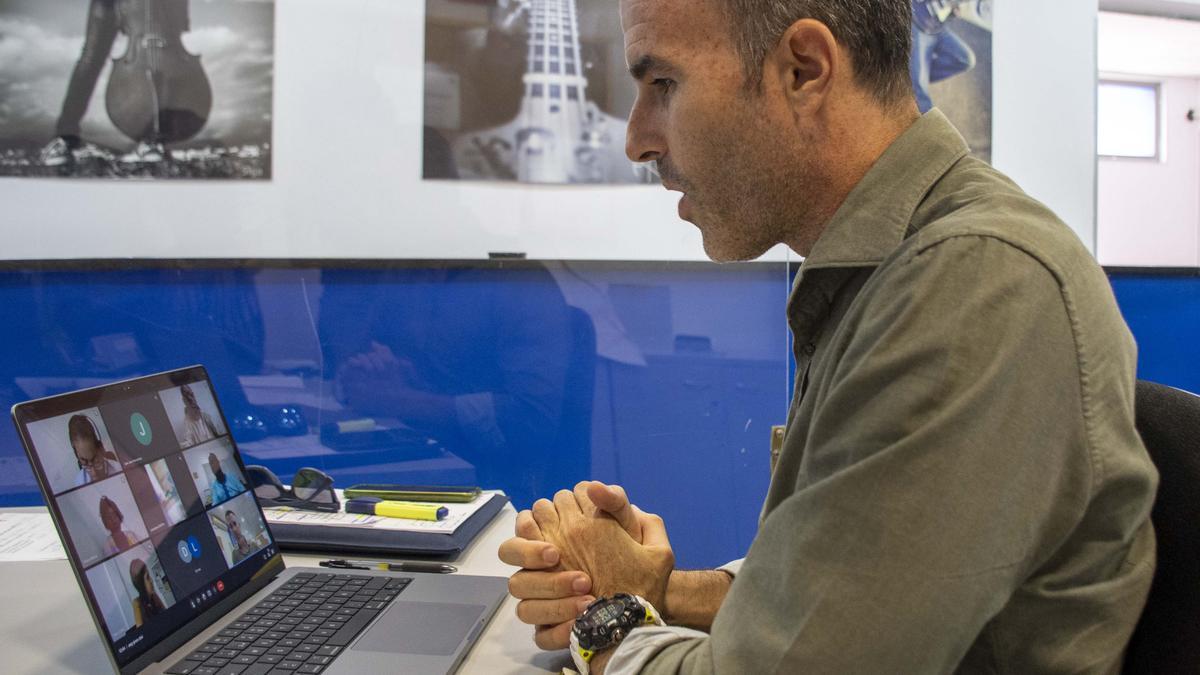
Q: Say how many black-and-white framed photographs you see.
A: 2